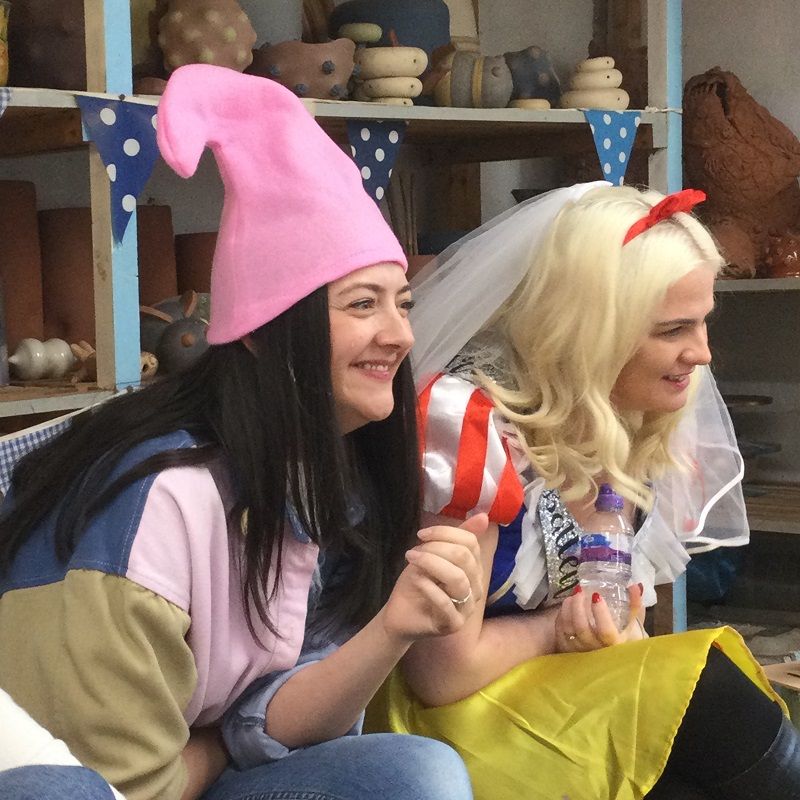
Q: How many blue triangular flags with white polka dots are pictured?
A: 3